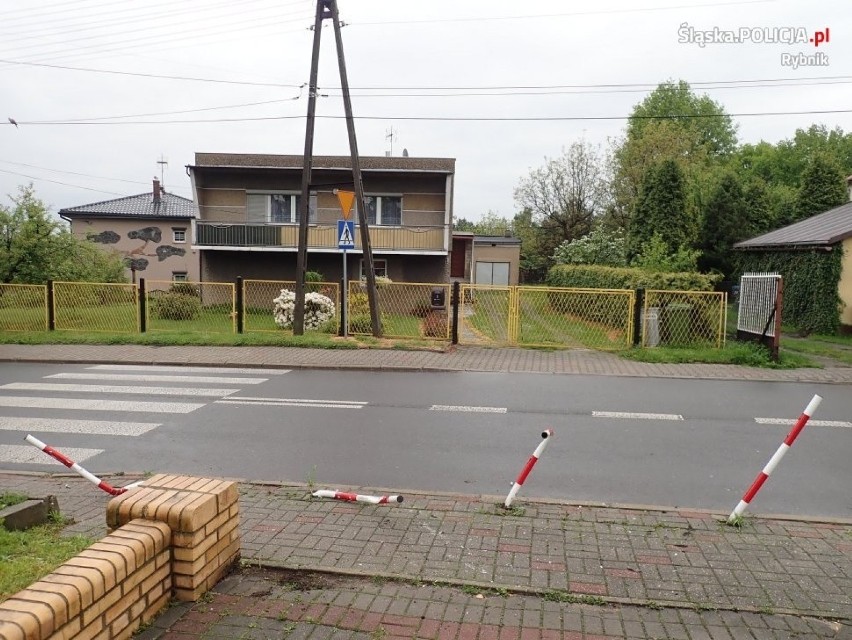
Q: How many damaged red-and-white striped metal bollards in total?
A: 4